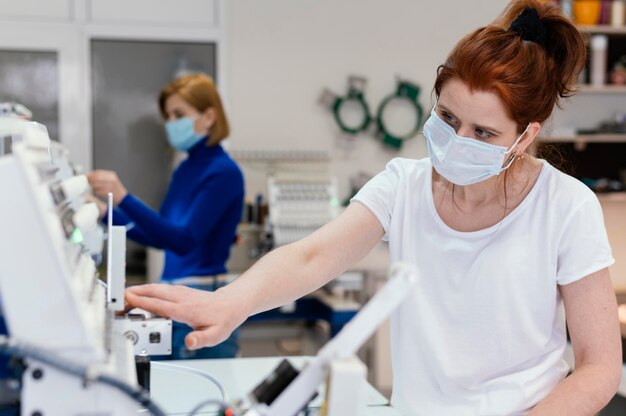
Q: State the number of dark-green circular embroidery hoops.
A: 2